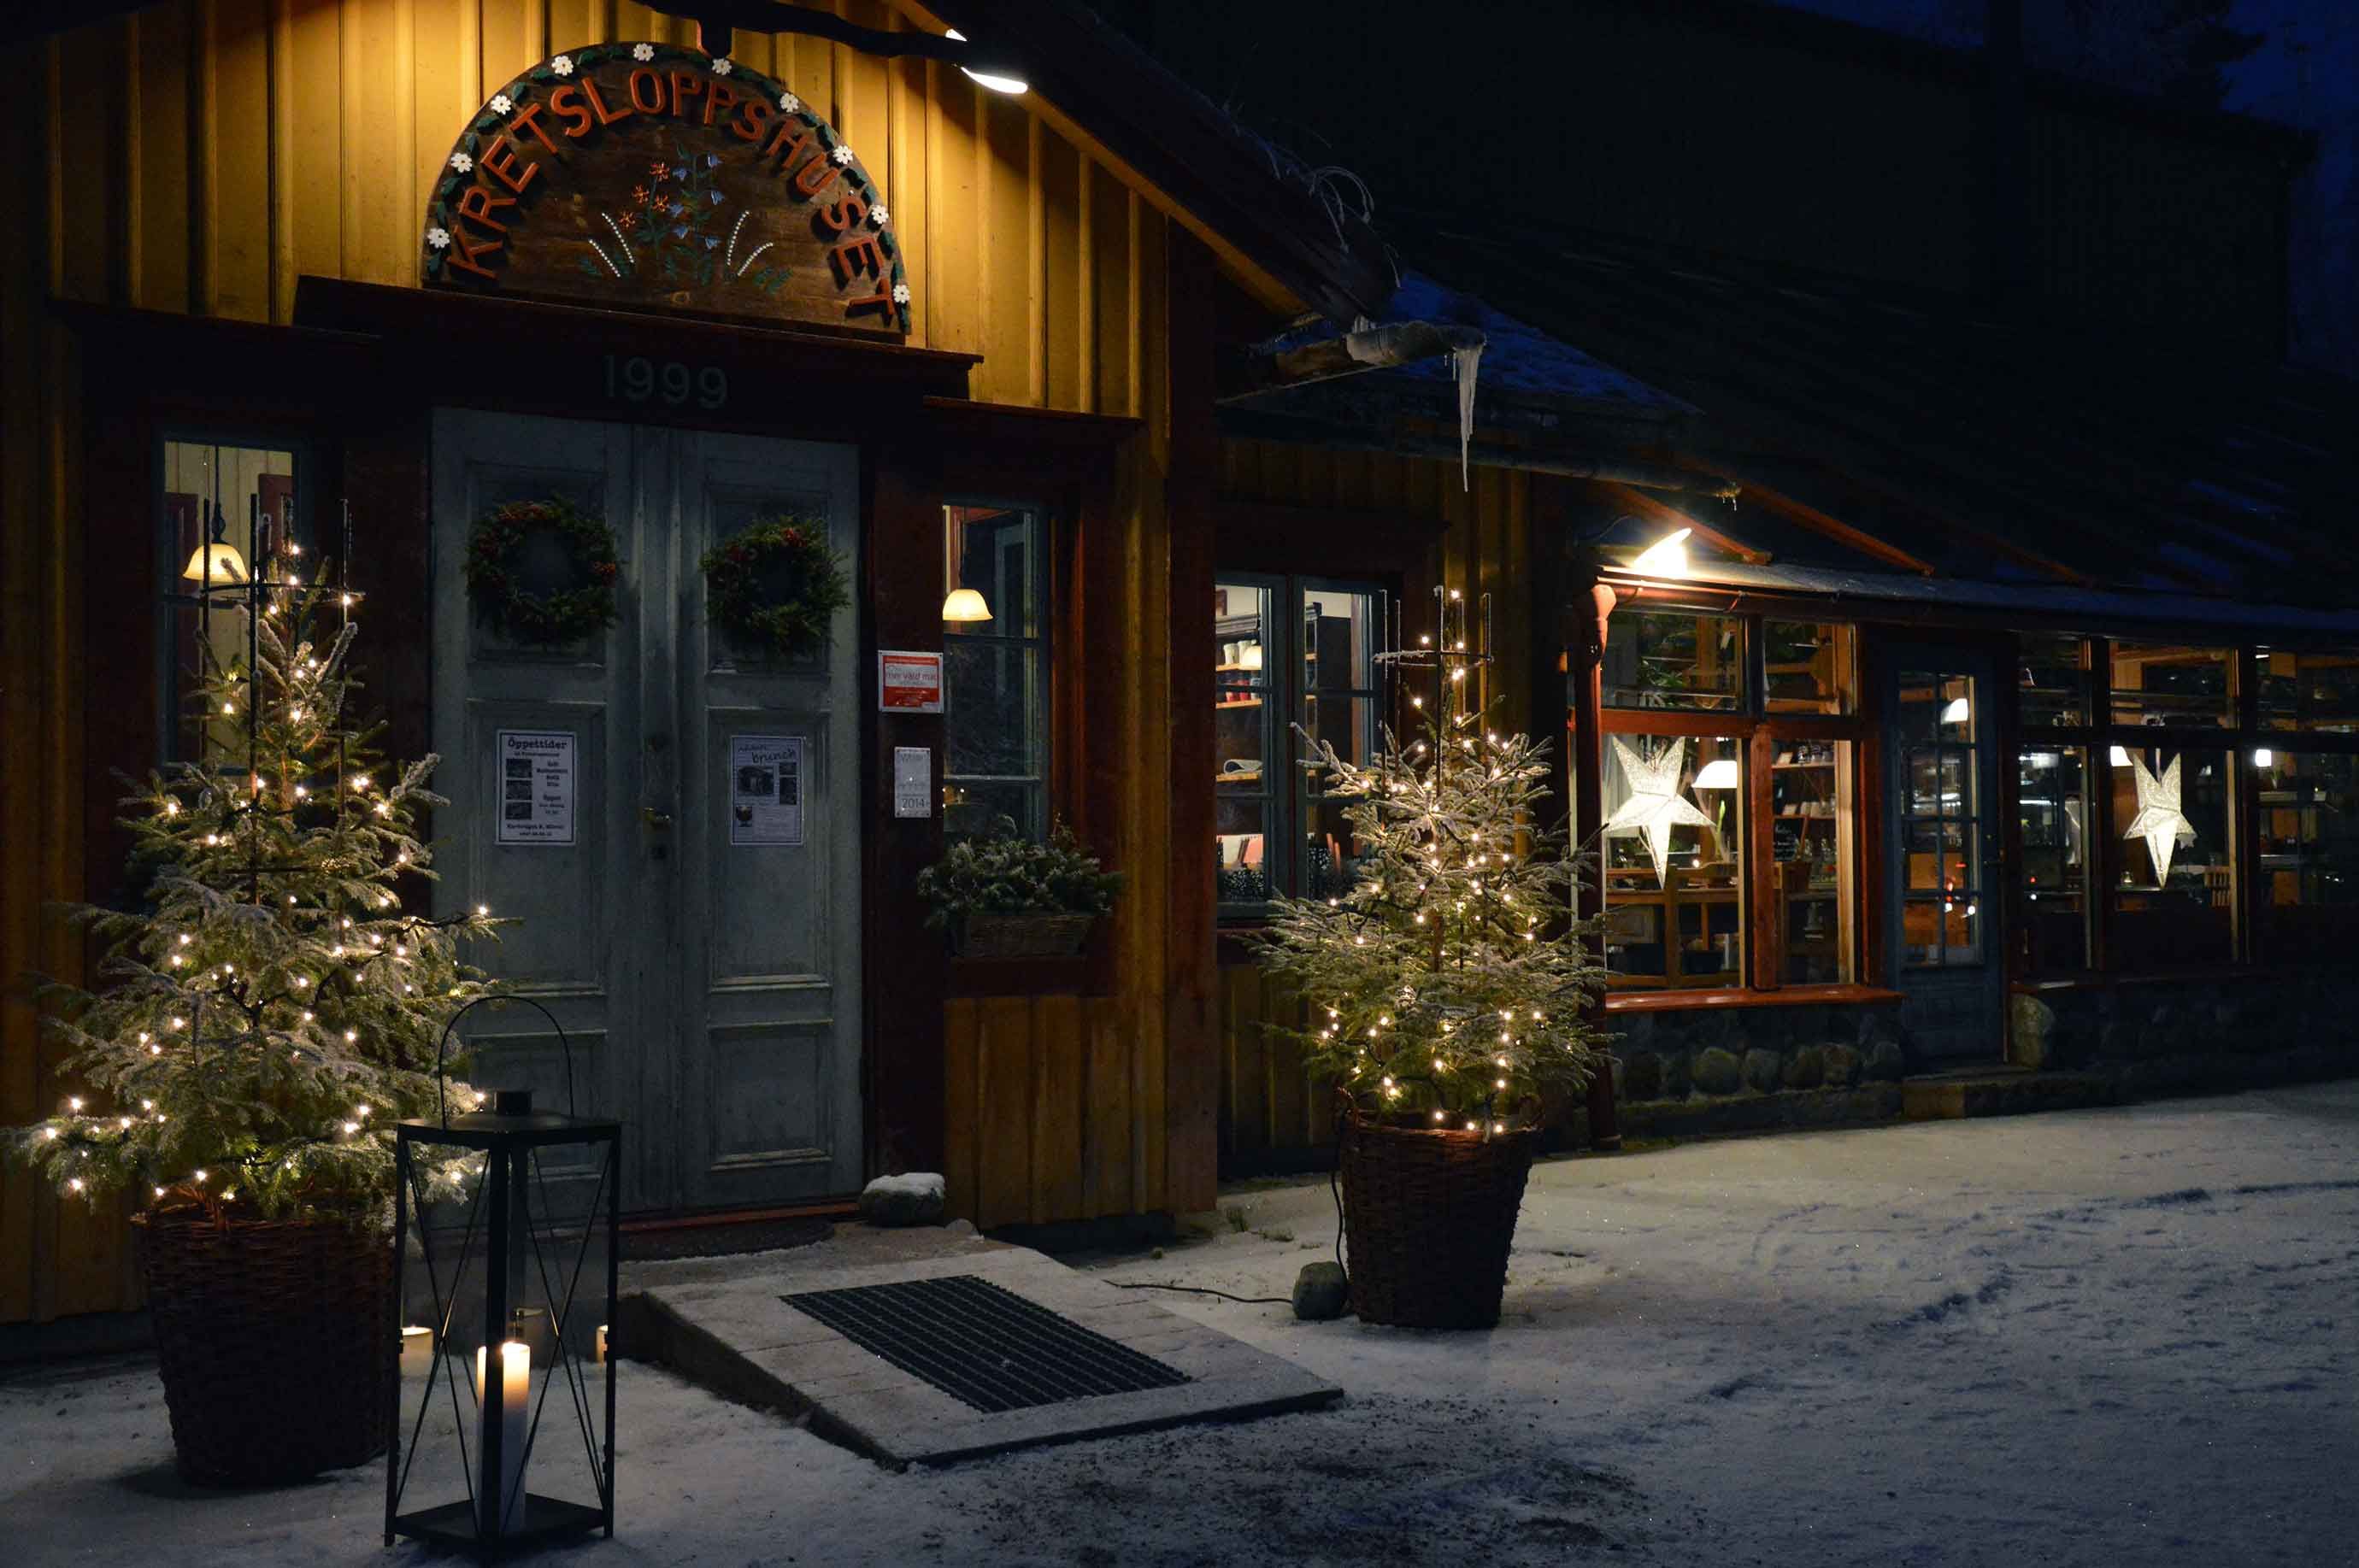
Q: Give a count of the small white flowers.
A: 10